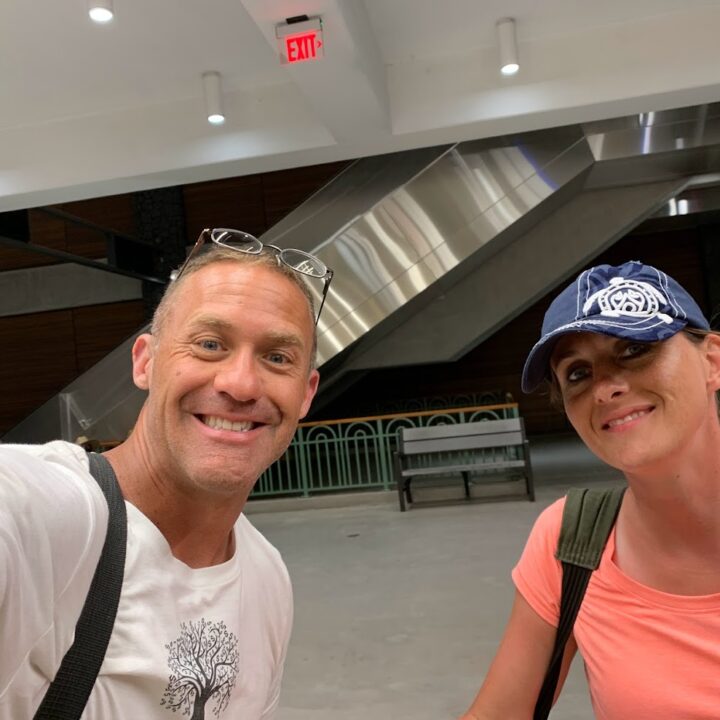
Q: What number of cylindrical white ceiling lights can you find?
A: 3